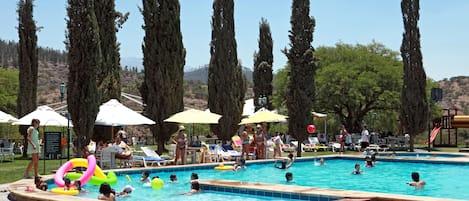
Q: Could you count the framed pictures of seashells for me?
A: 0